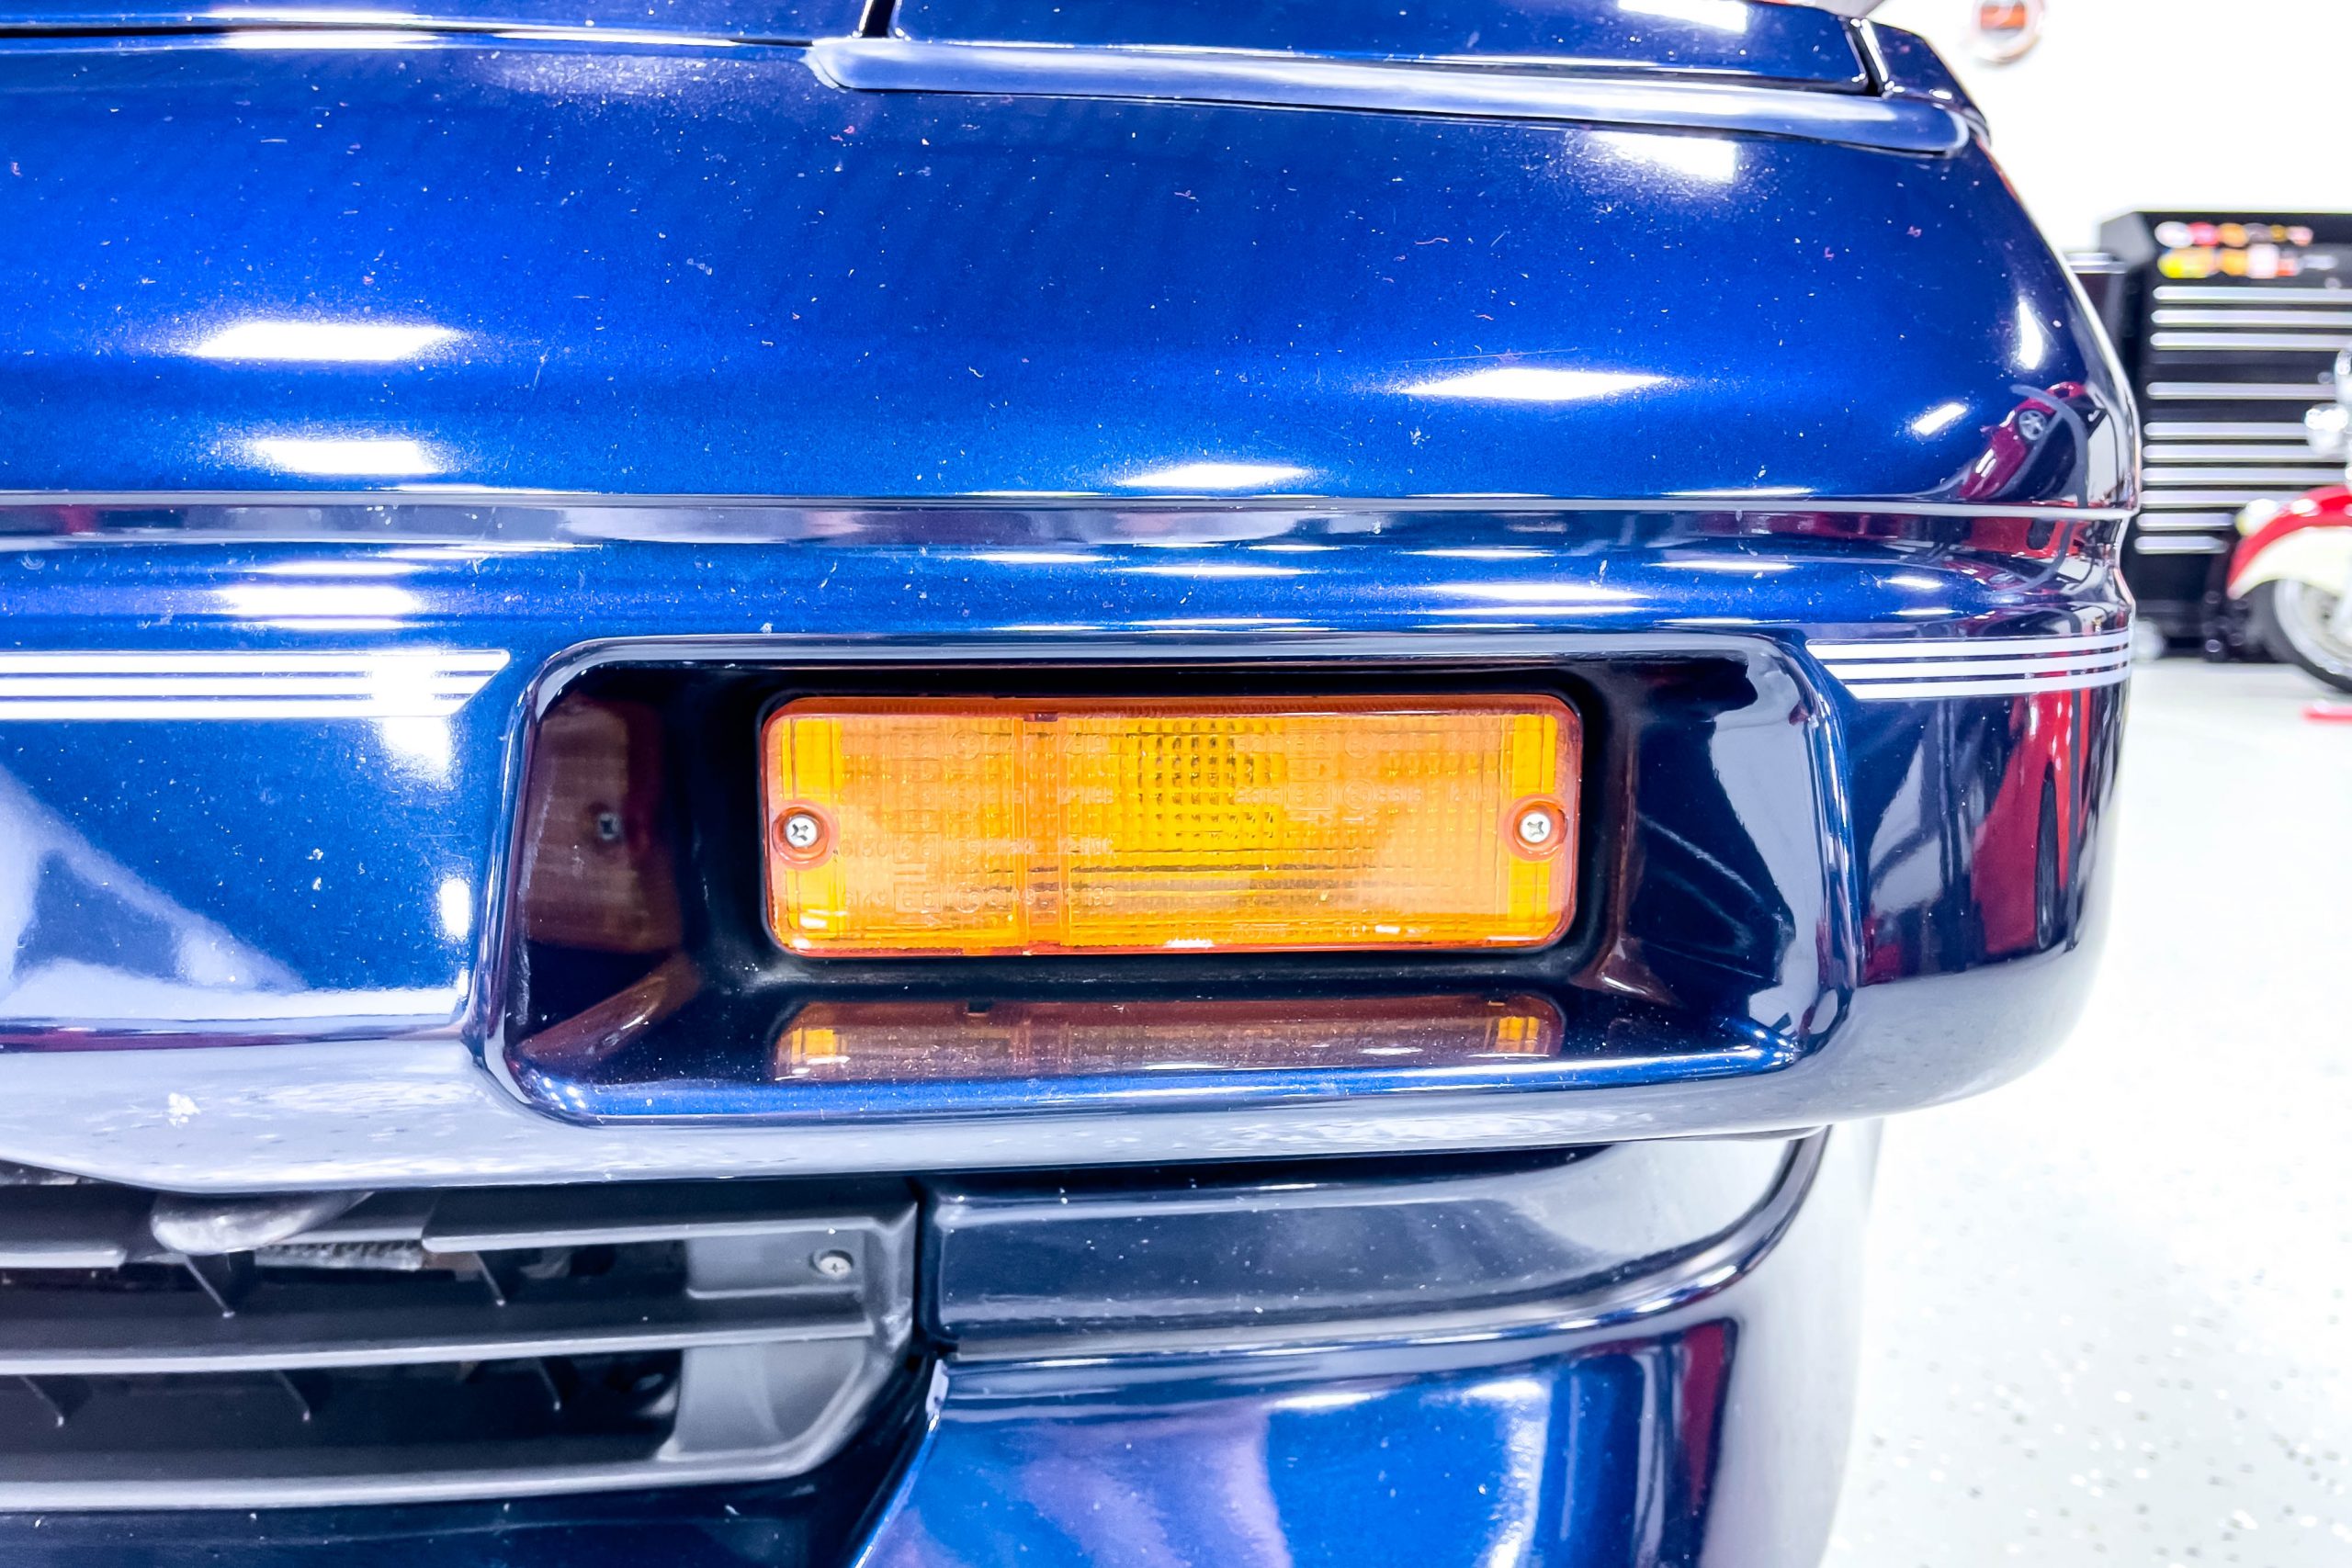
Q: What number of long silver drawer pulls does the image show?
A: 10